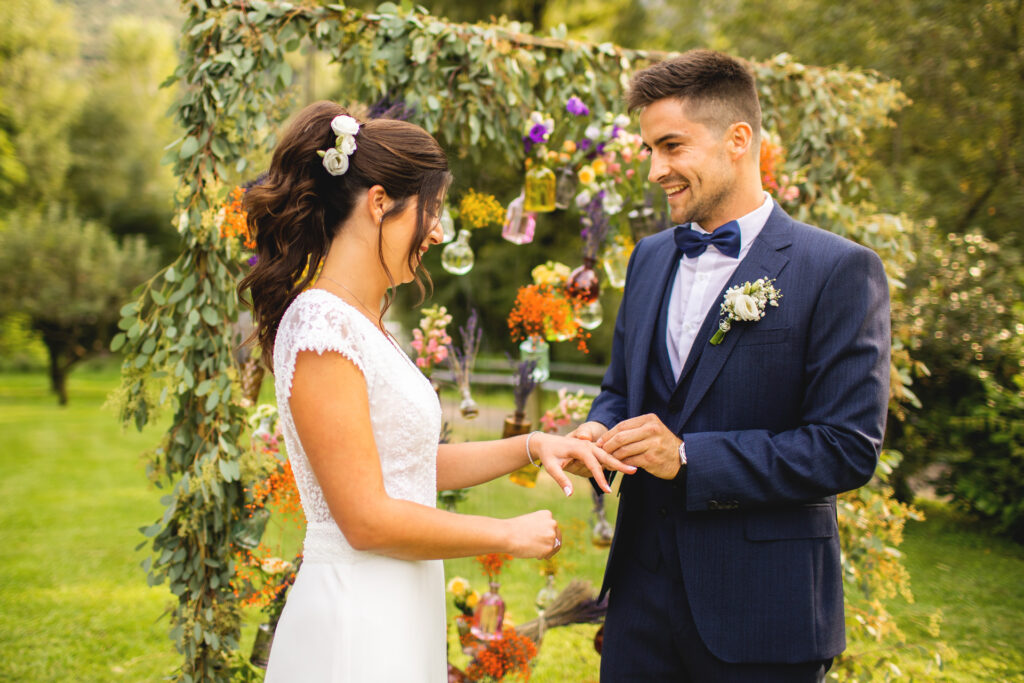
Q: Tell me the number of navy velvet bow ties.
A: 1